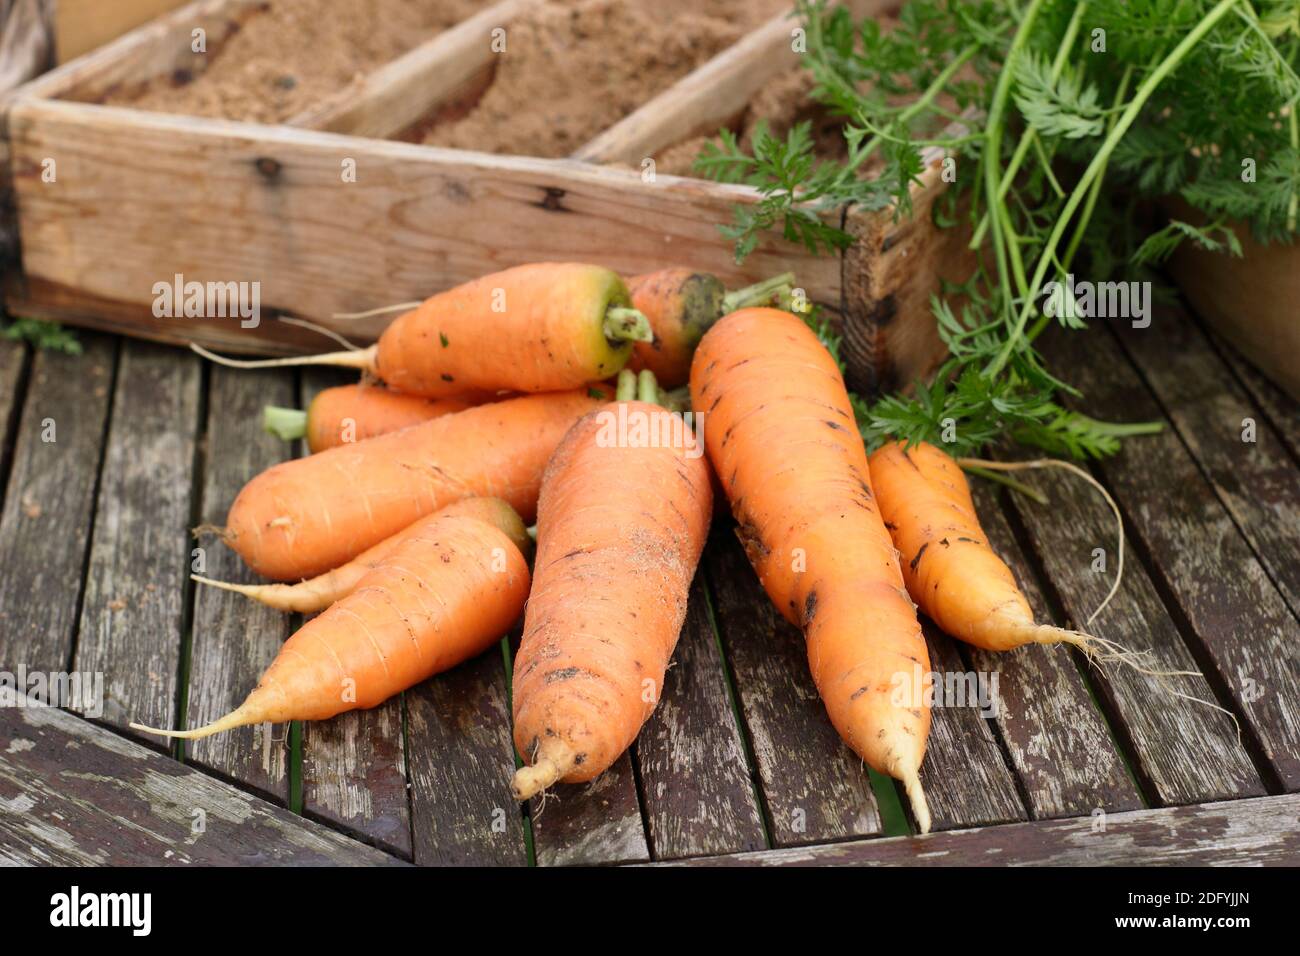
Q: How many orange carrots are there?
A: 9